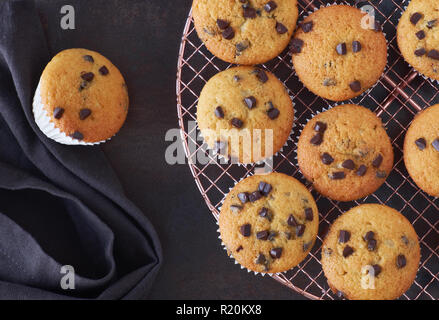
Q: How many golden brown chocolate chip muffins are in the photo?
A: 9